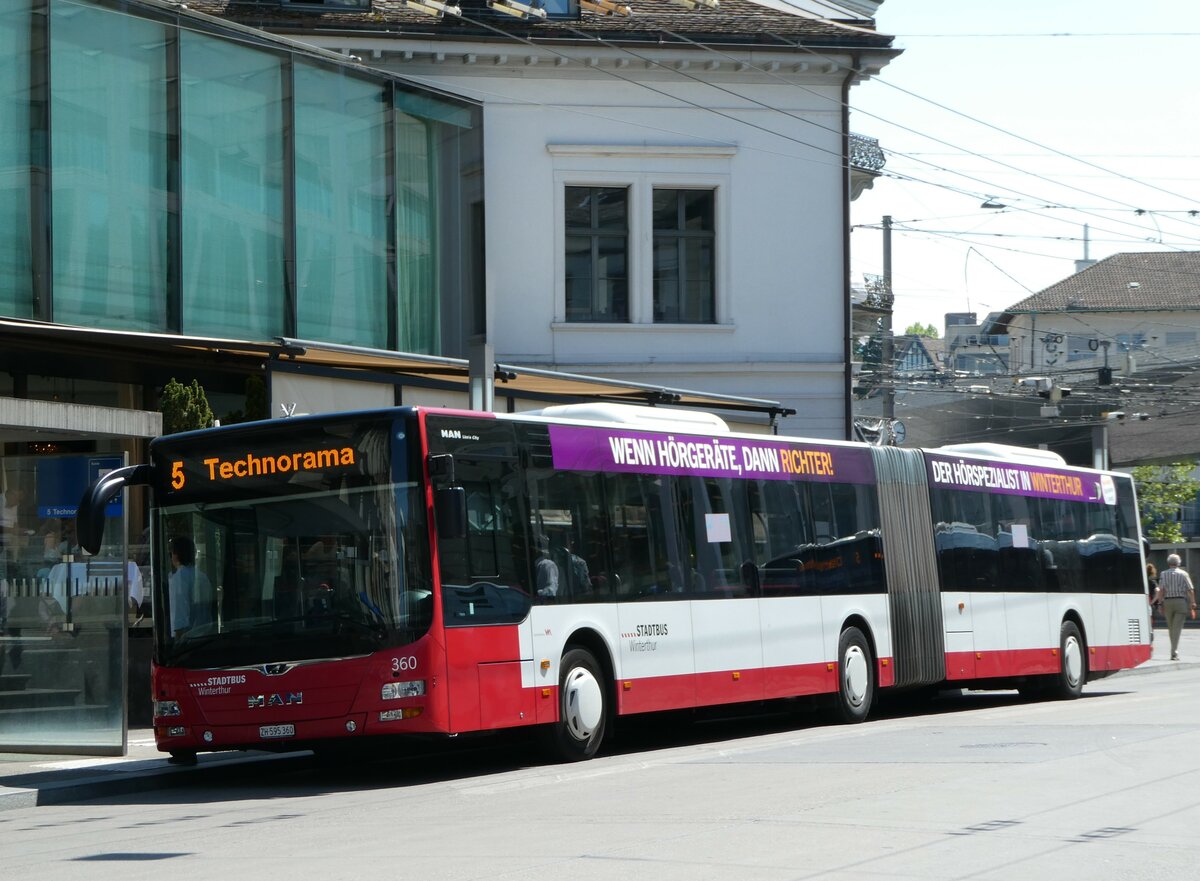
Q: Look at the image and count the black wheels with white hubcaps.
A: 3